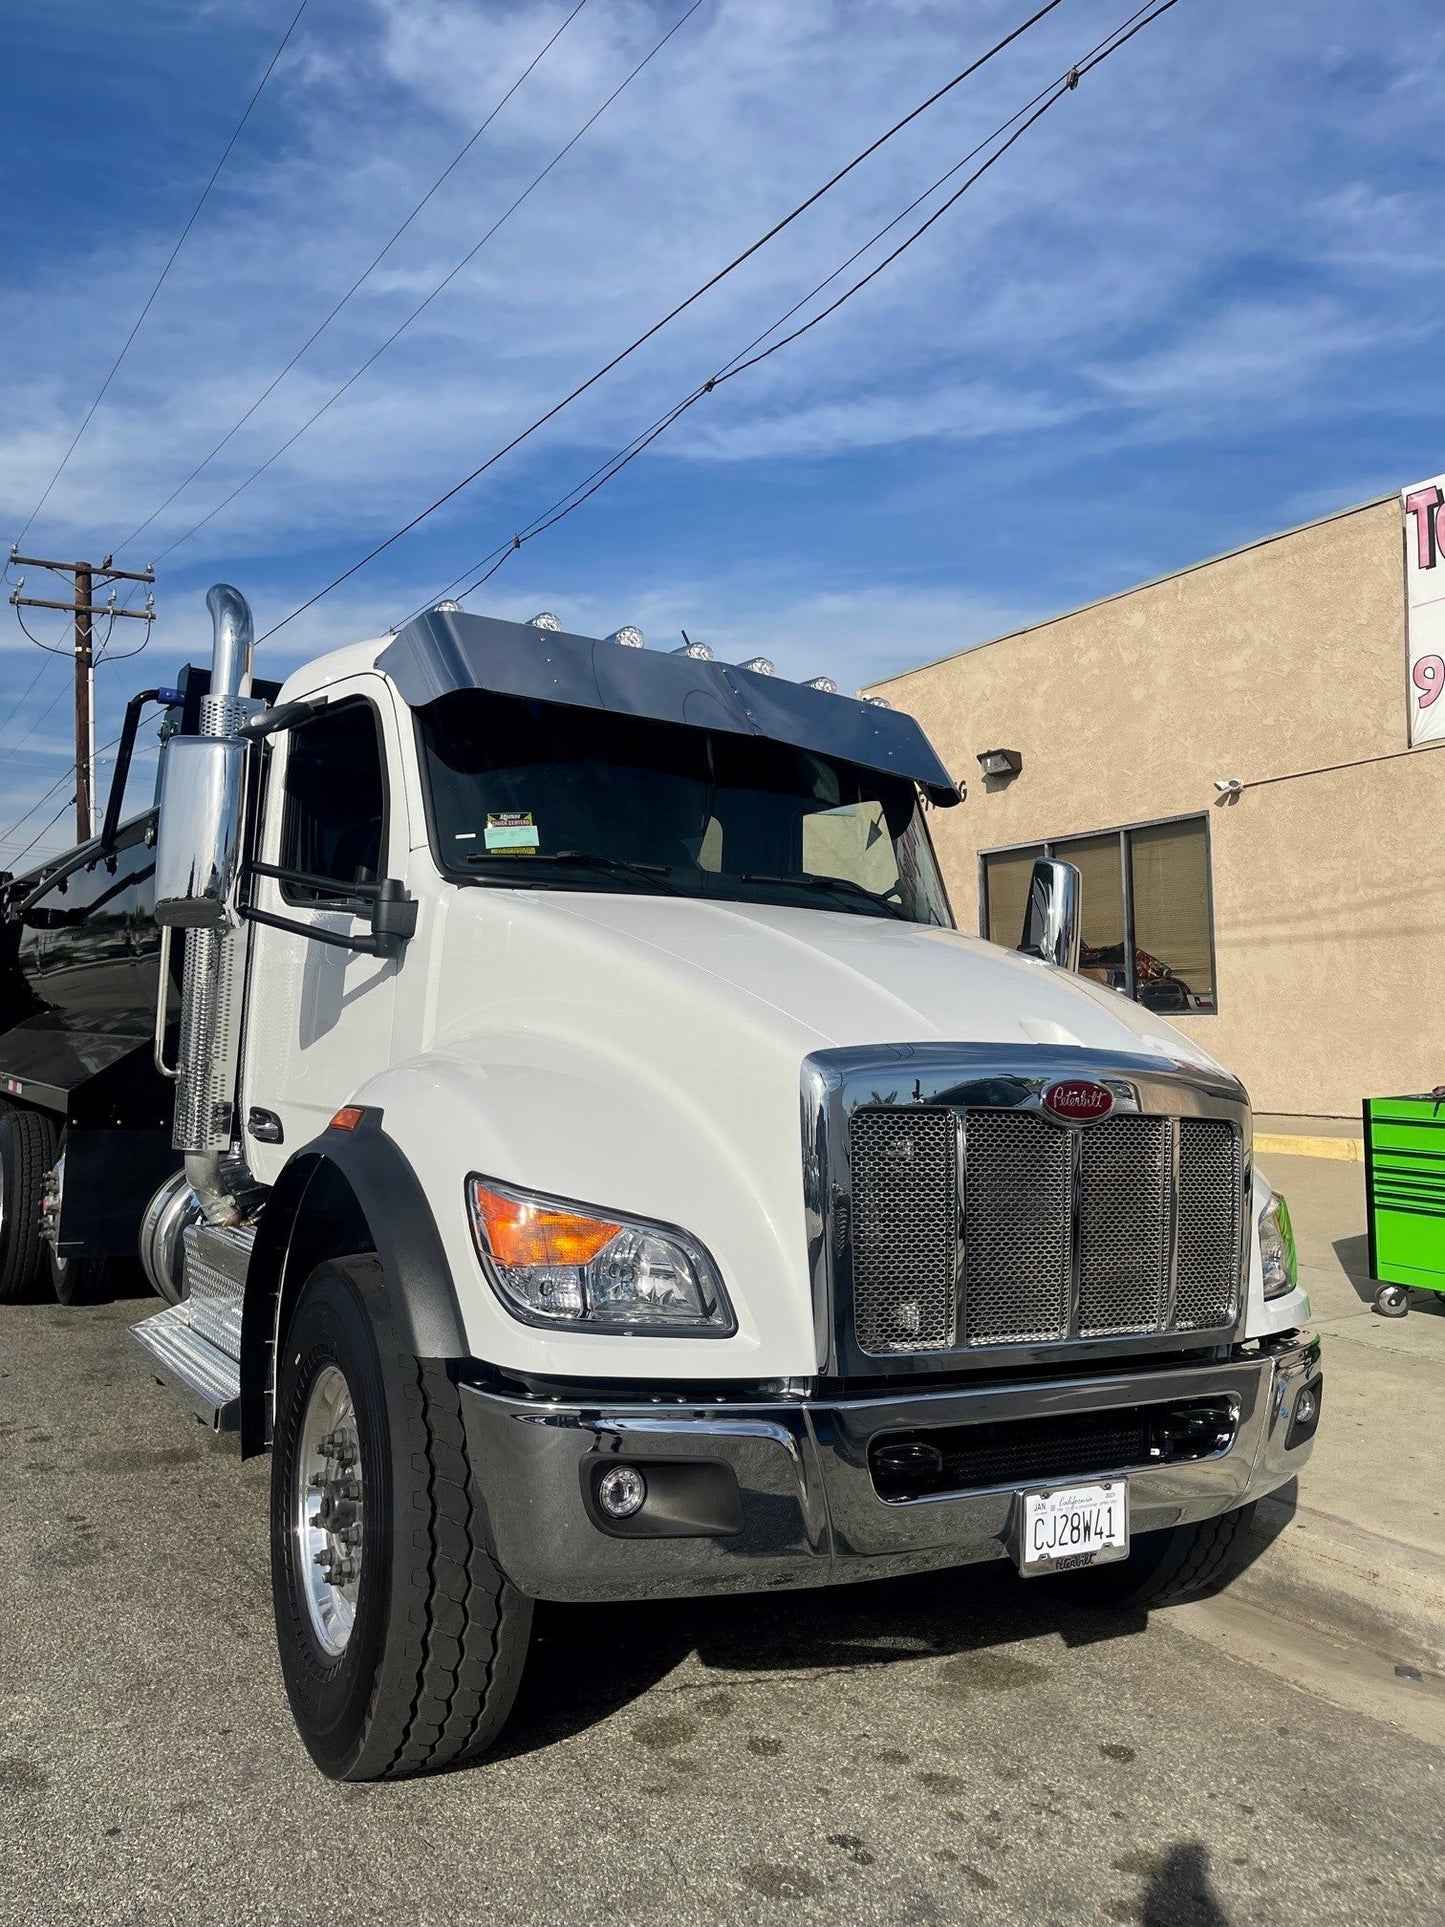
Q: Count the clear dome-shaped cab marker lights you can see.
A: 7